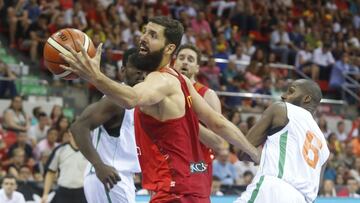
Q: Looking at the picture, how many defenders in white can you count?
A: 2